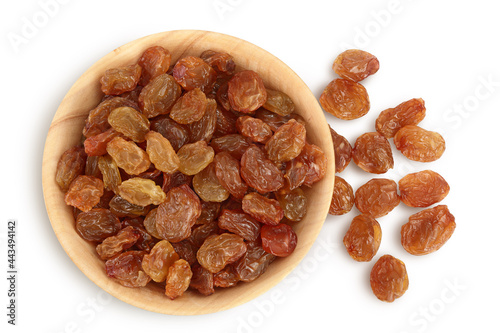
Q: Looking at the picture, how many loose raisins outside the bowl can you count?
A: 12